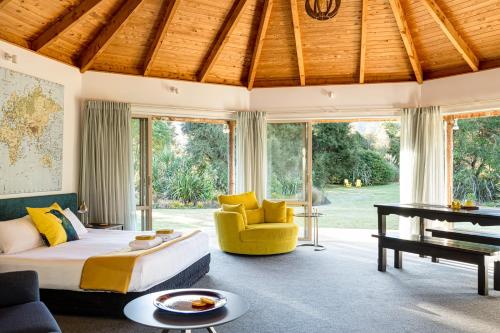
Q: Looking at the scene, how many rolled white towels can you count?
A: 2